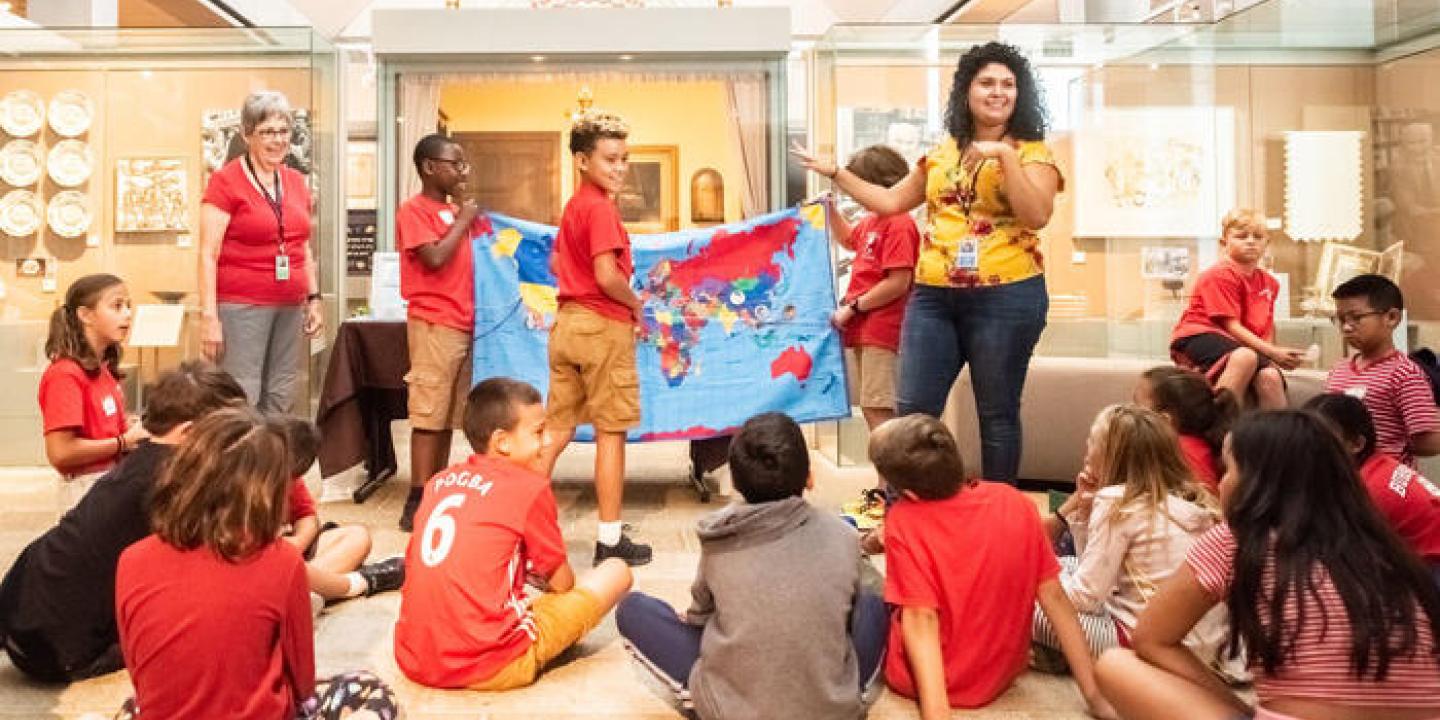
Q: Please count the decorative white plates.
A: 6